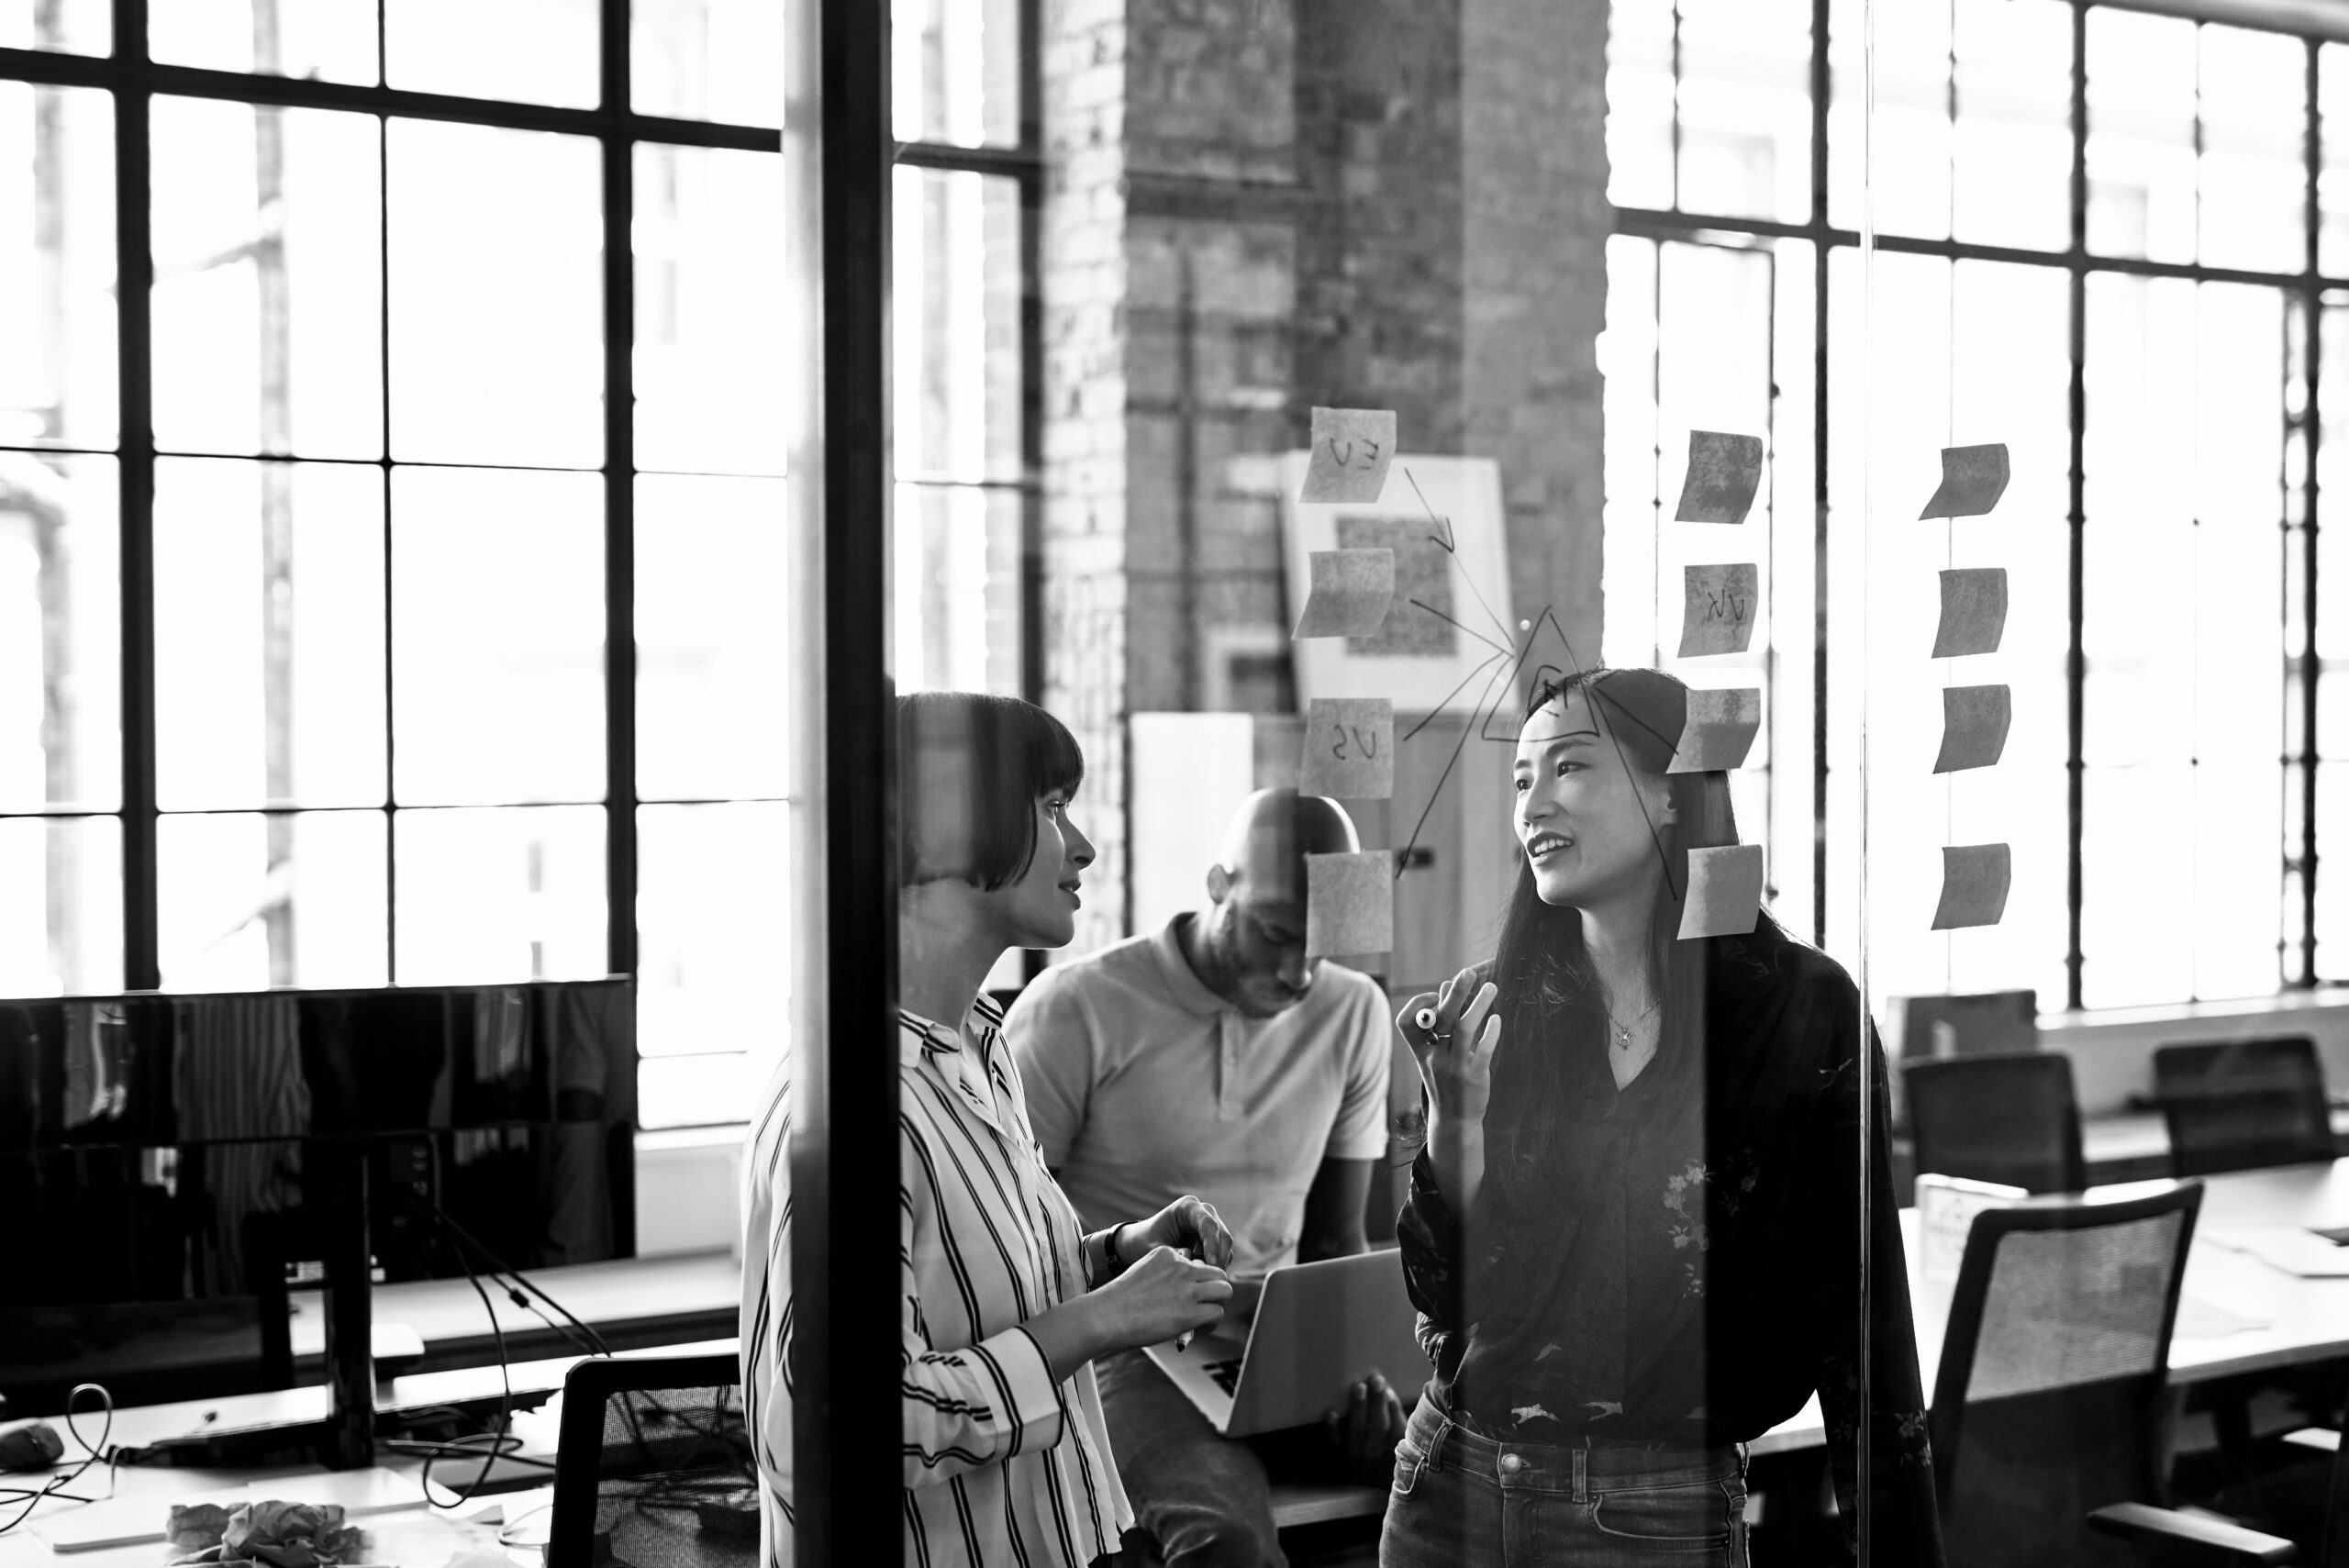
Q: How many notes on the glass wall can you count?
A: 12